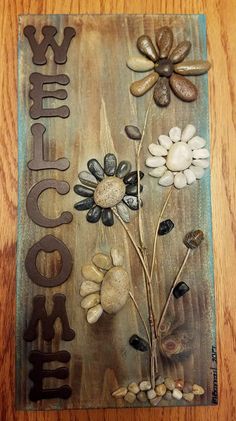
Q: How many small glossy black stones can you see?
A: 3